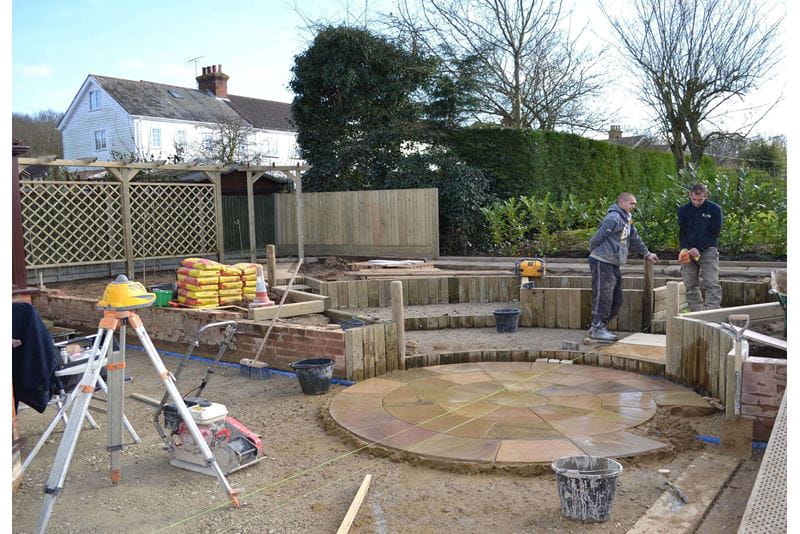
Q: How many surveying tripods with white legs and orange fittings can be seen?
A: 1